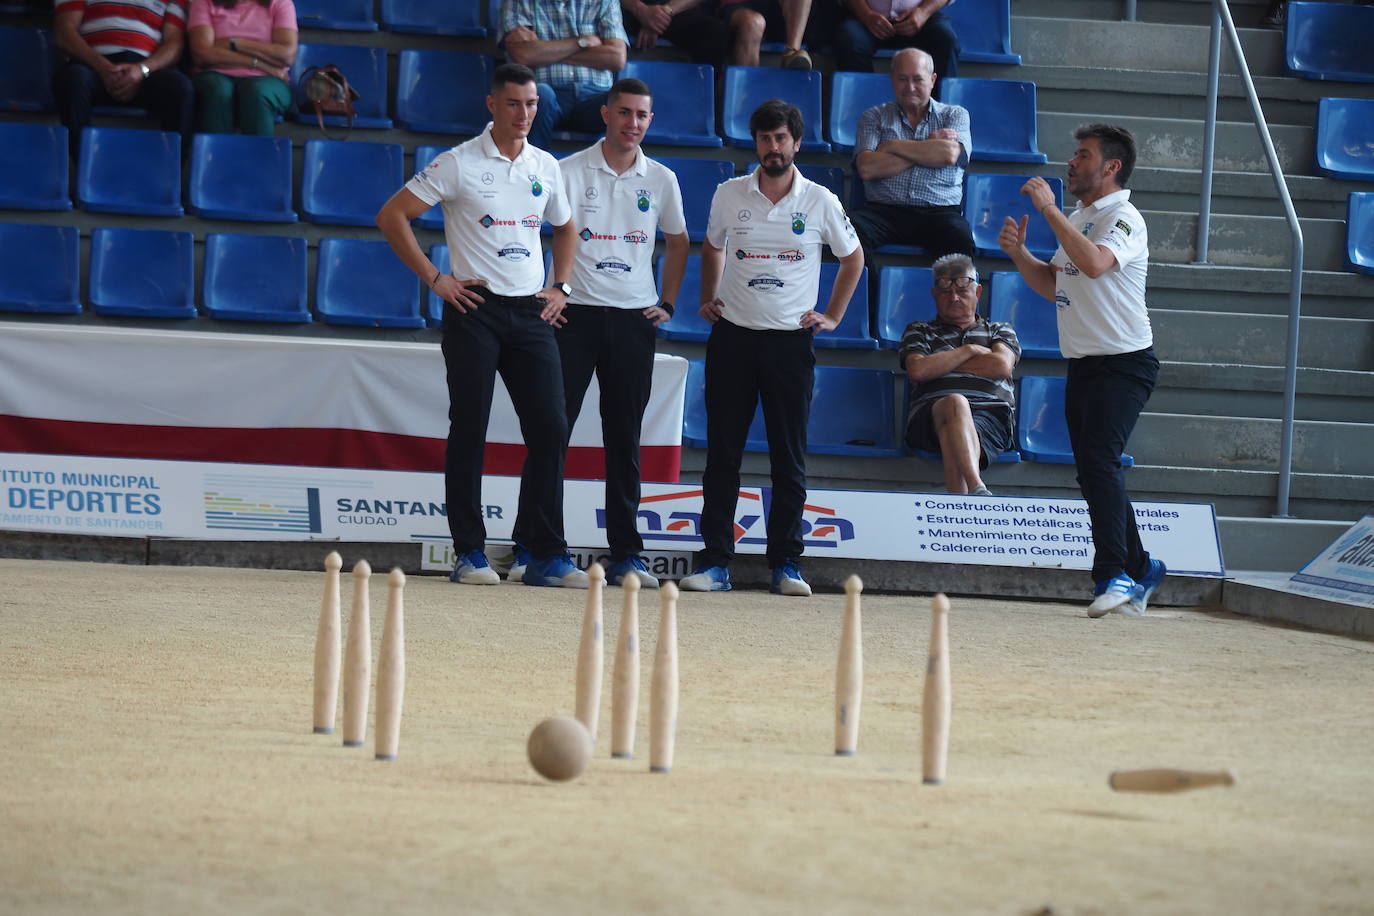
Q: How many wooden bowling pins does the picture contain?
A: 9